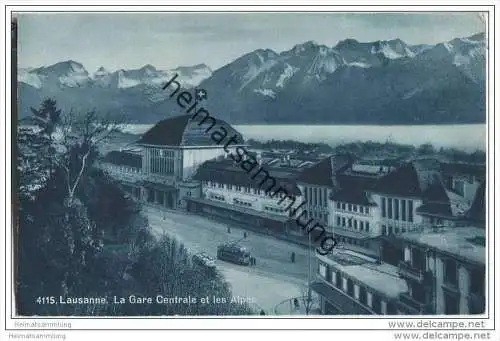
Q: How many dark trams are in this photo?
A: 1